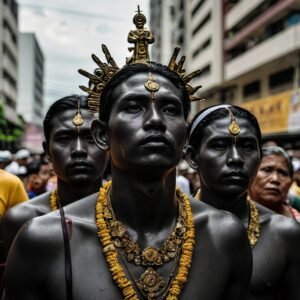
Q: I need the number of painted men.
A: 3